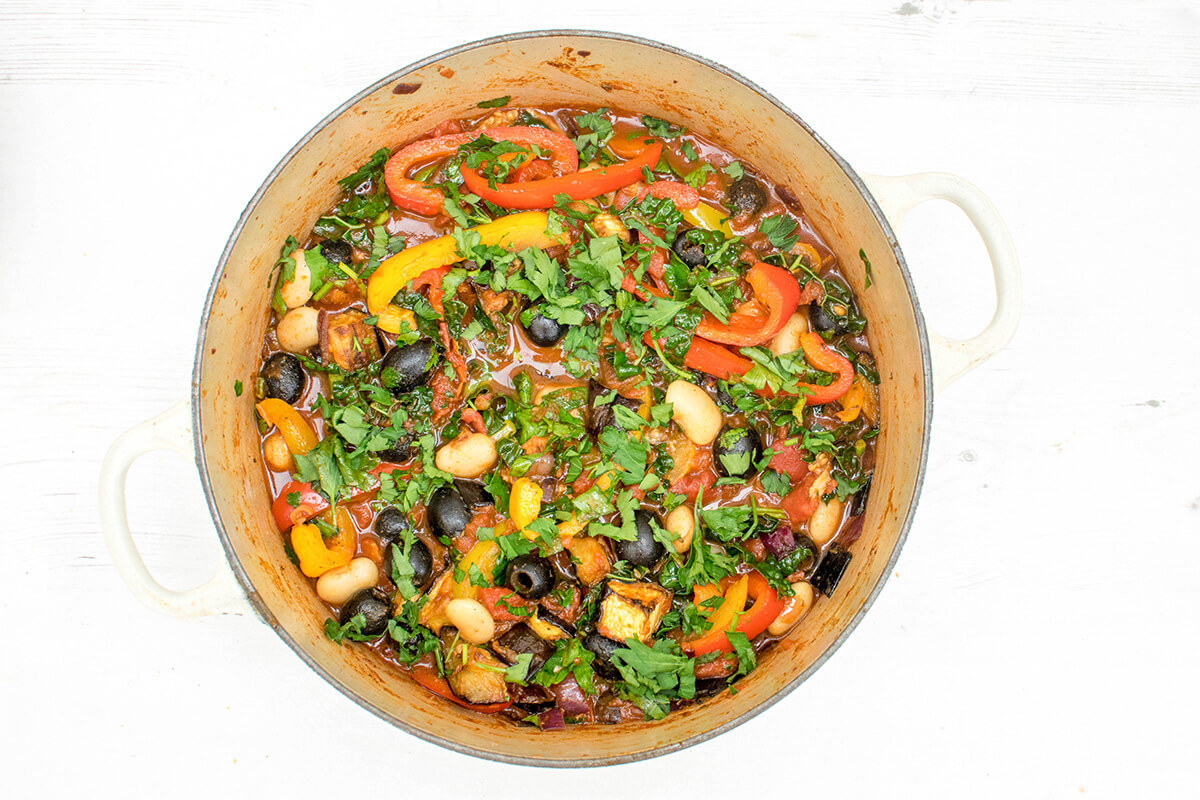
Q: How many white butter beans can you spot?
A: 11